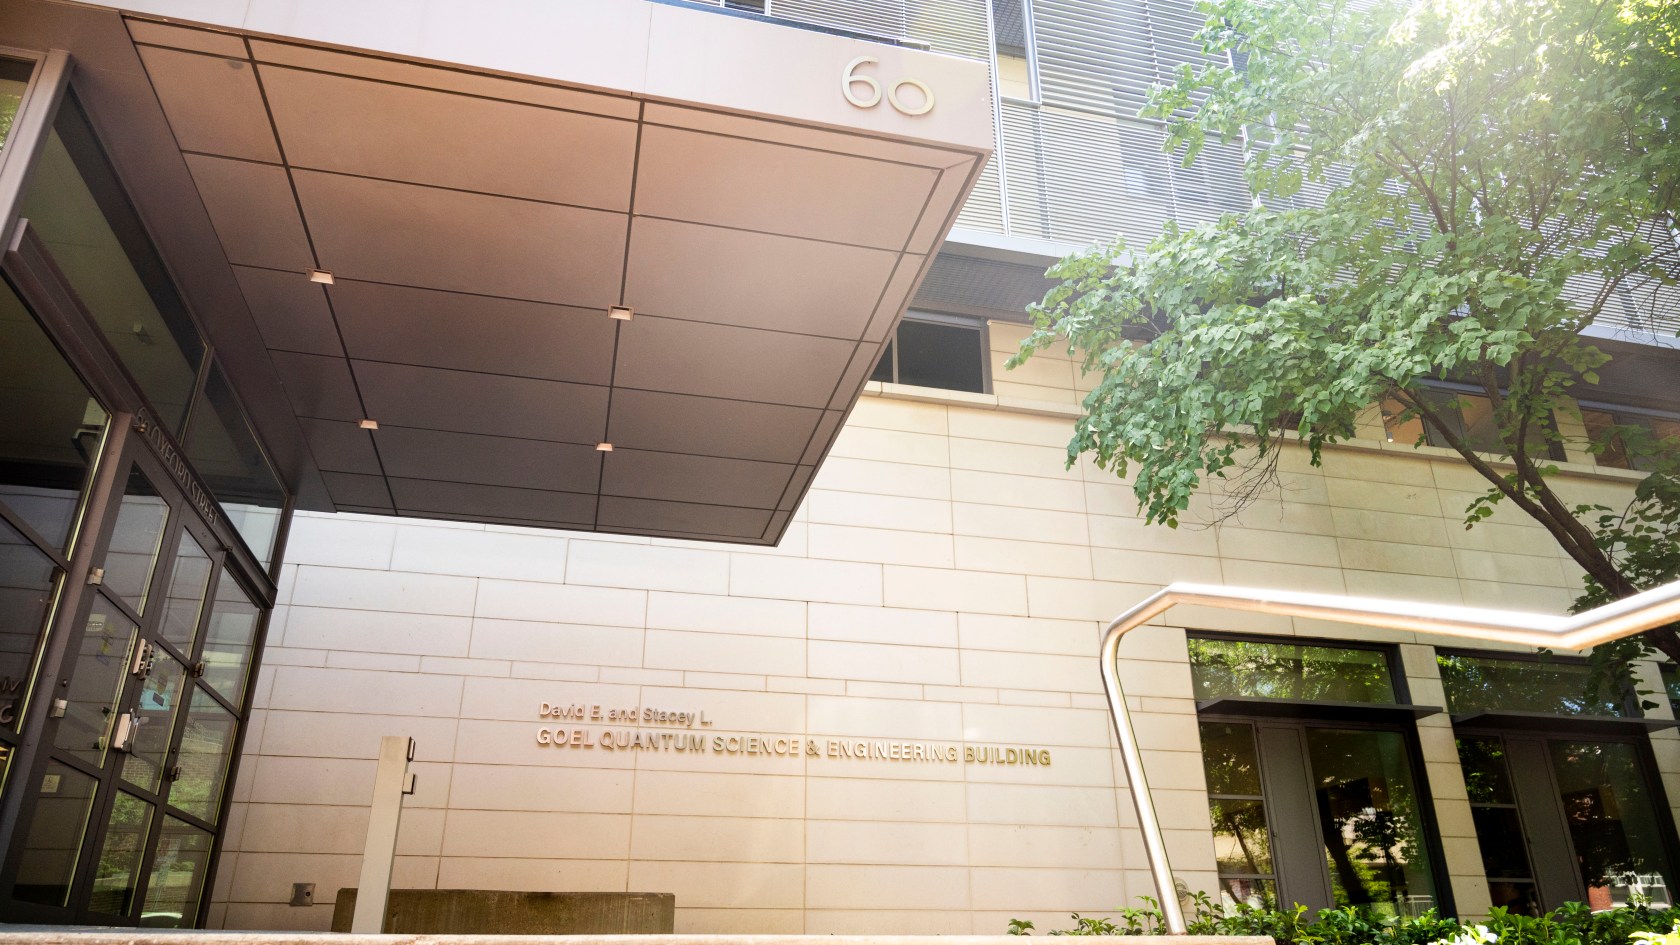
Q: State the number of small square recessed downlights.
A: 4